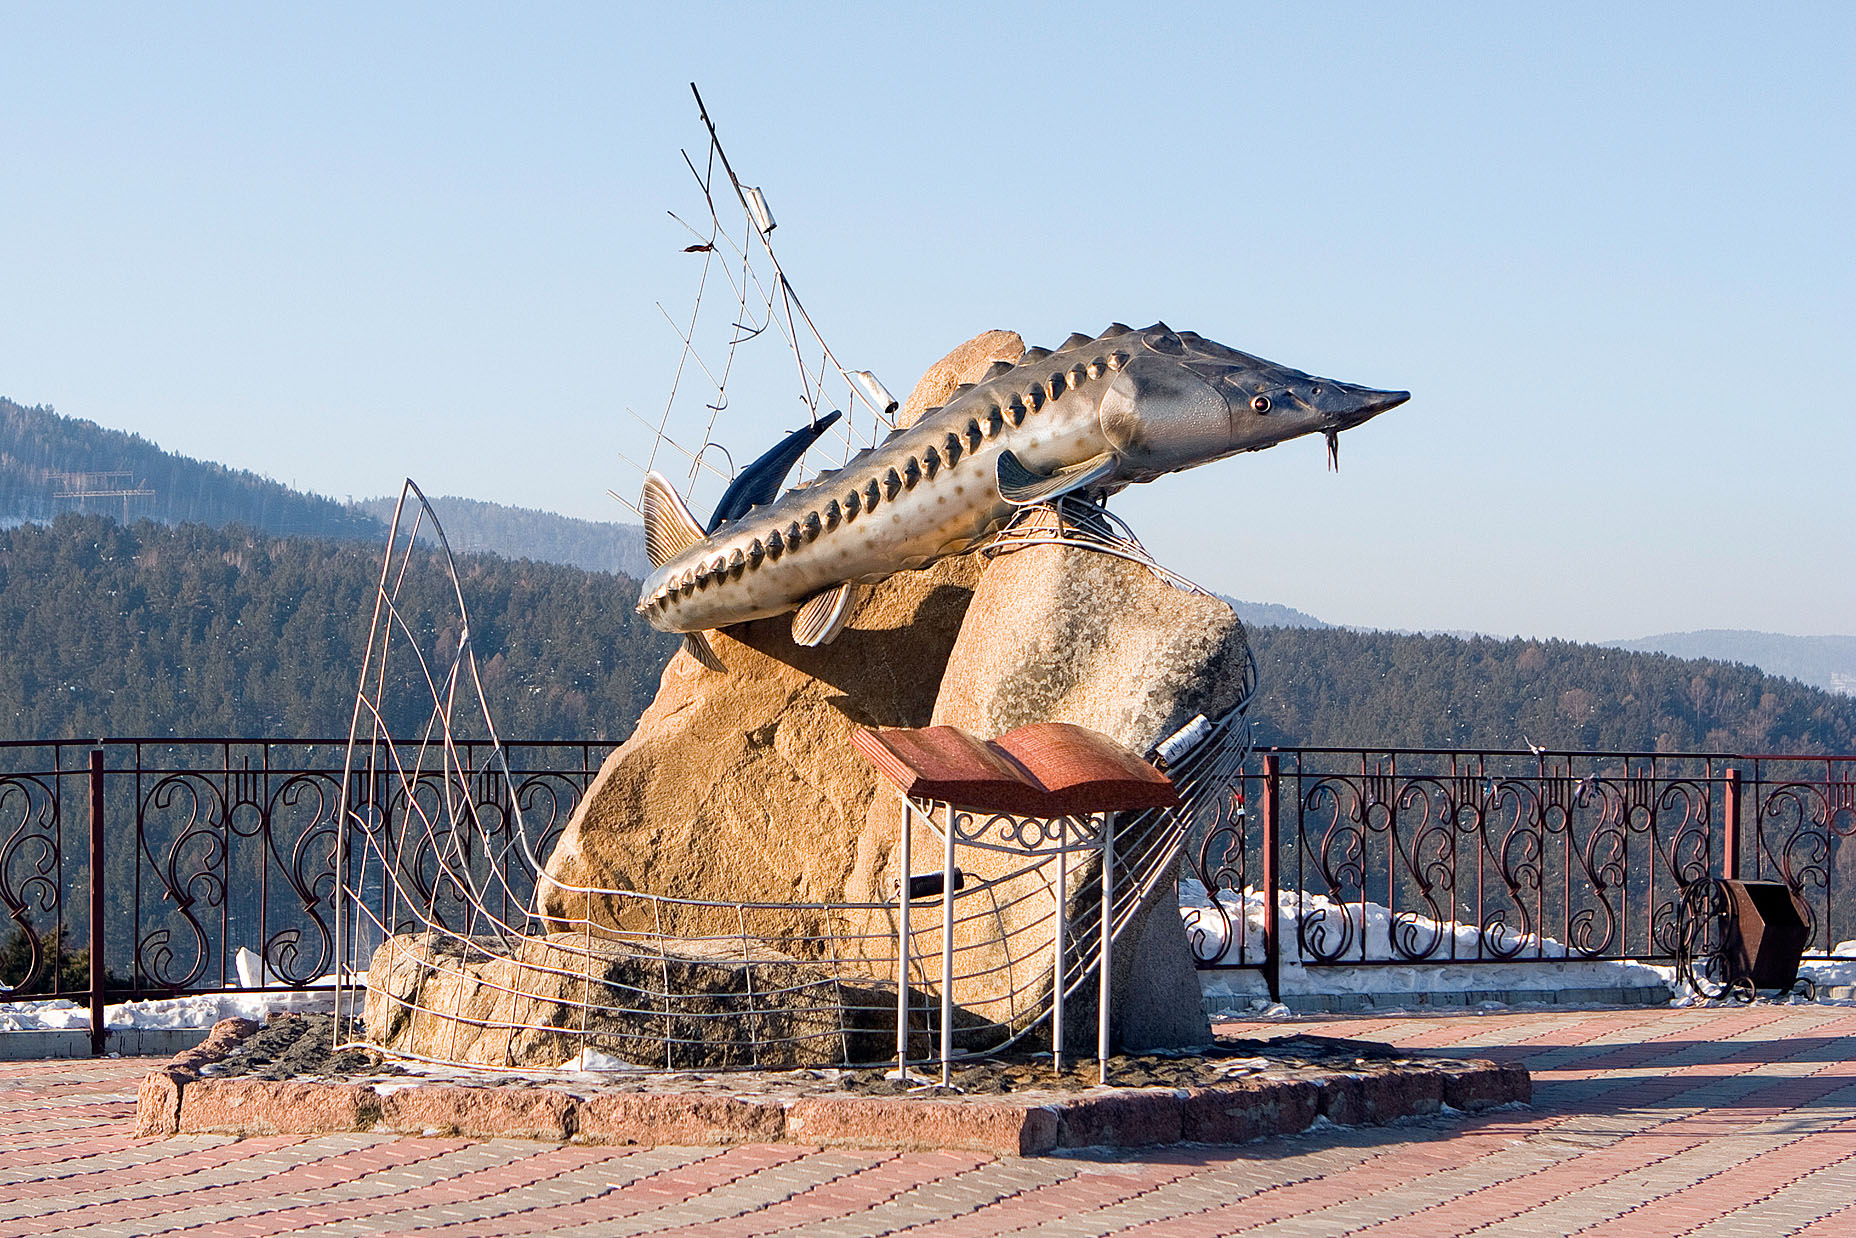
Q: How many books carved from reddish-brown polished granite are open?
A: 1